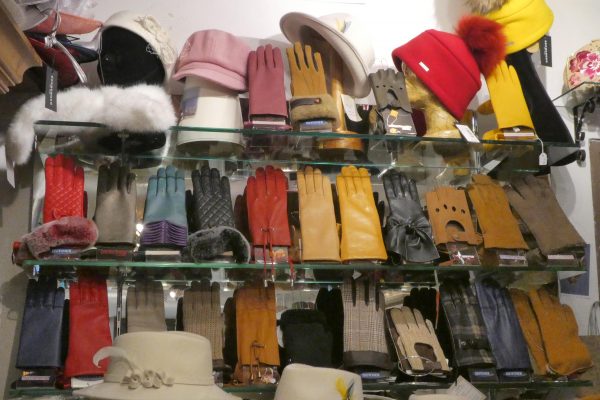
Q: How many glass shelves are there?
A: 3